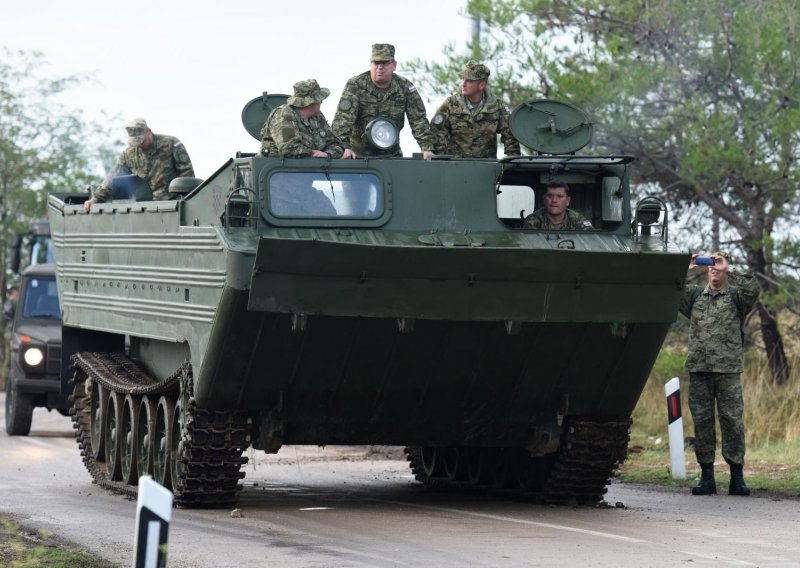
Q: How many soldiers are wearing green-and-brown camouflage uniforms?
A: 6